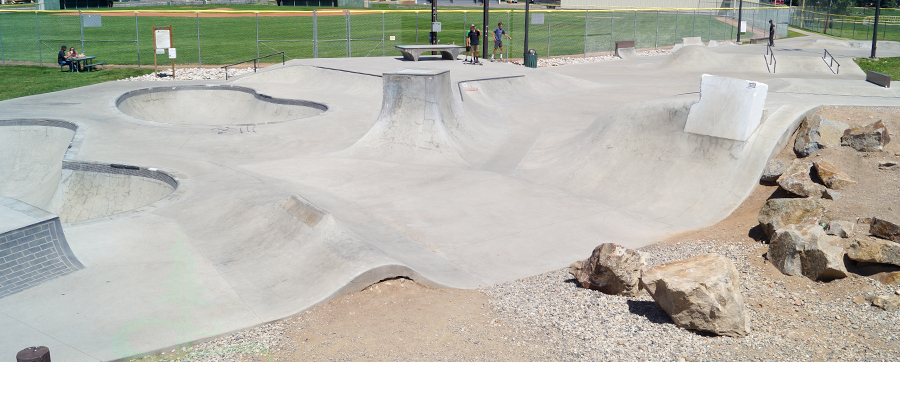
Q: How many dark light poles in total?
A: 5